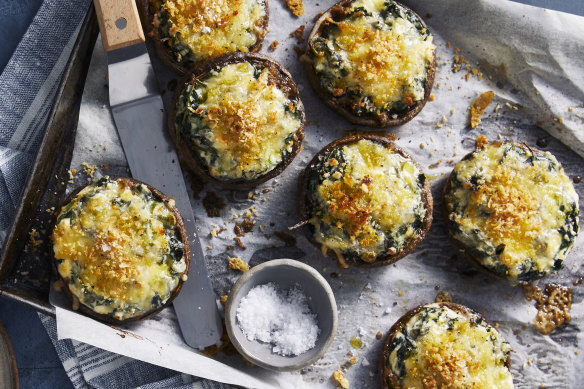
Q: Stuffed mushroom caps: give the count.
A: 7